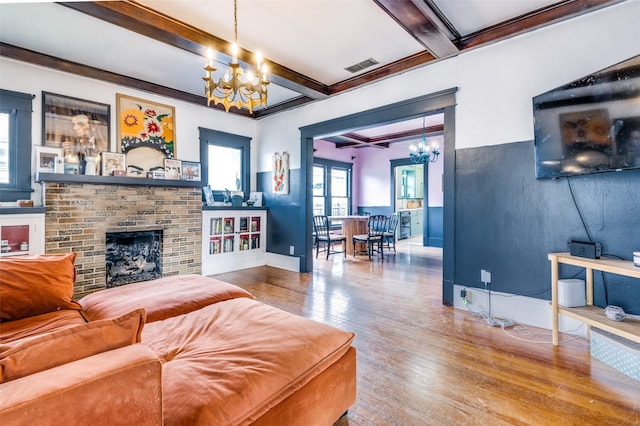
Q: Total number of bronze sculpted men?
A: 0